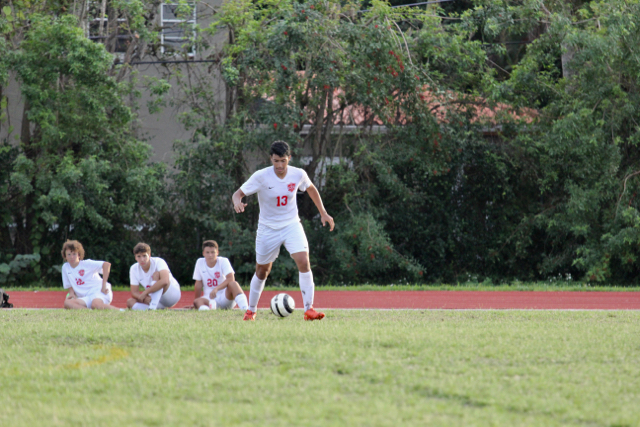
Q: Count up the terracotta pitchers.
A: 0